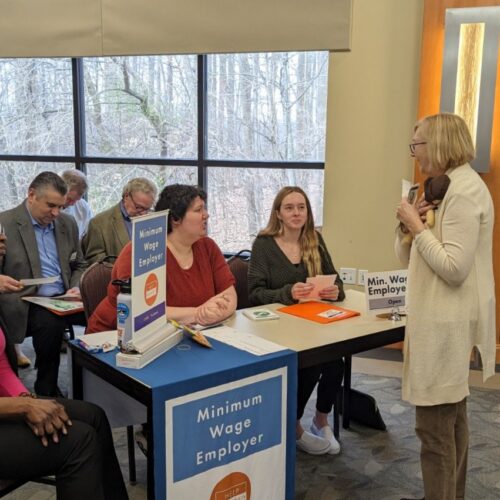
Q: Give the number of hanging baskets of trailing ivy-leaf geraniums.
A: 0